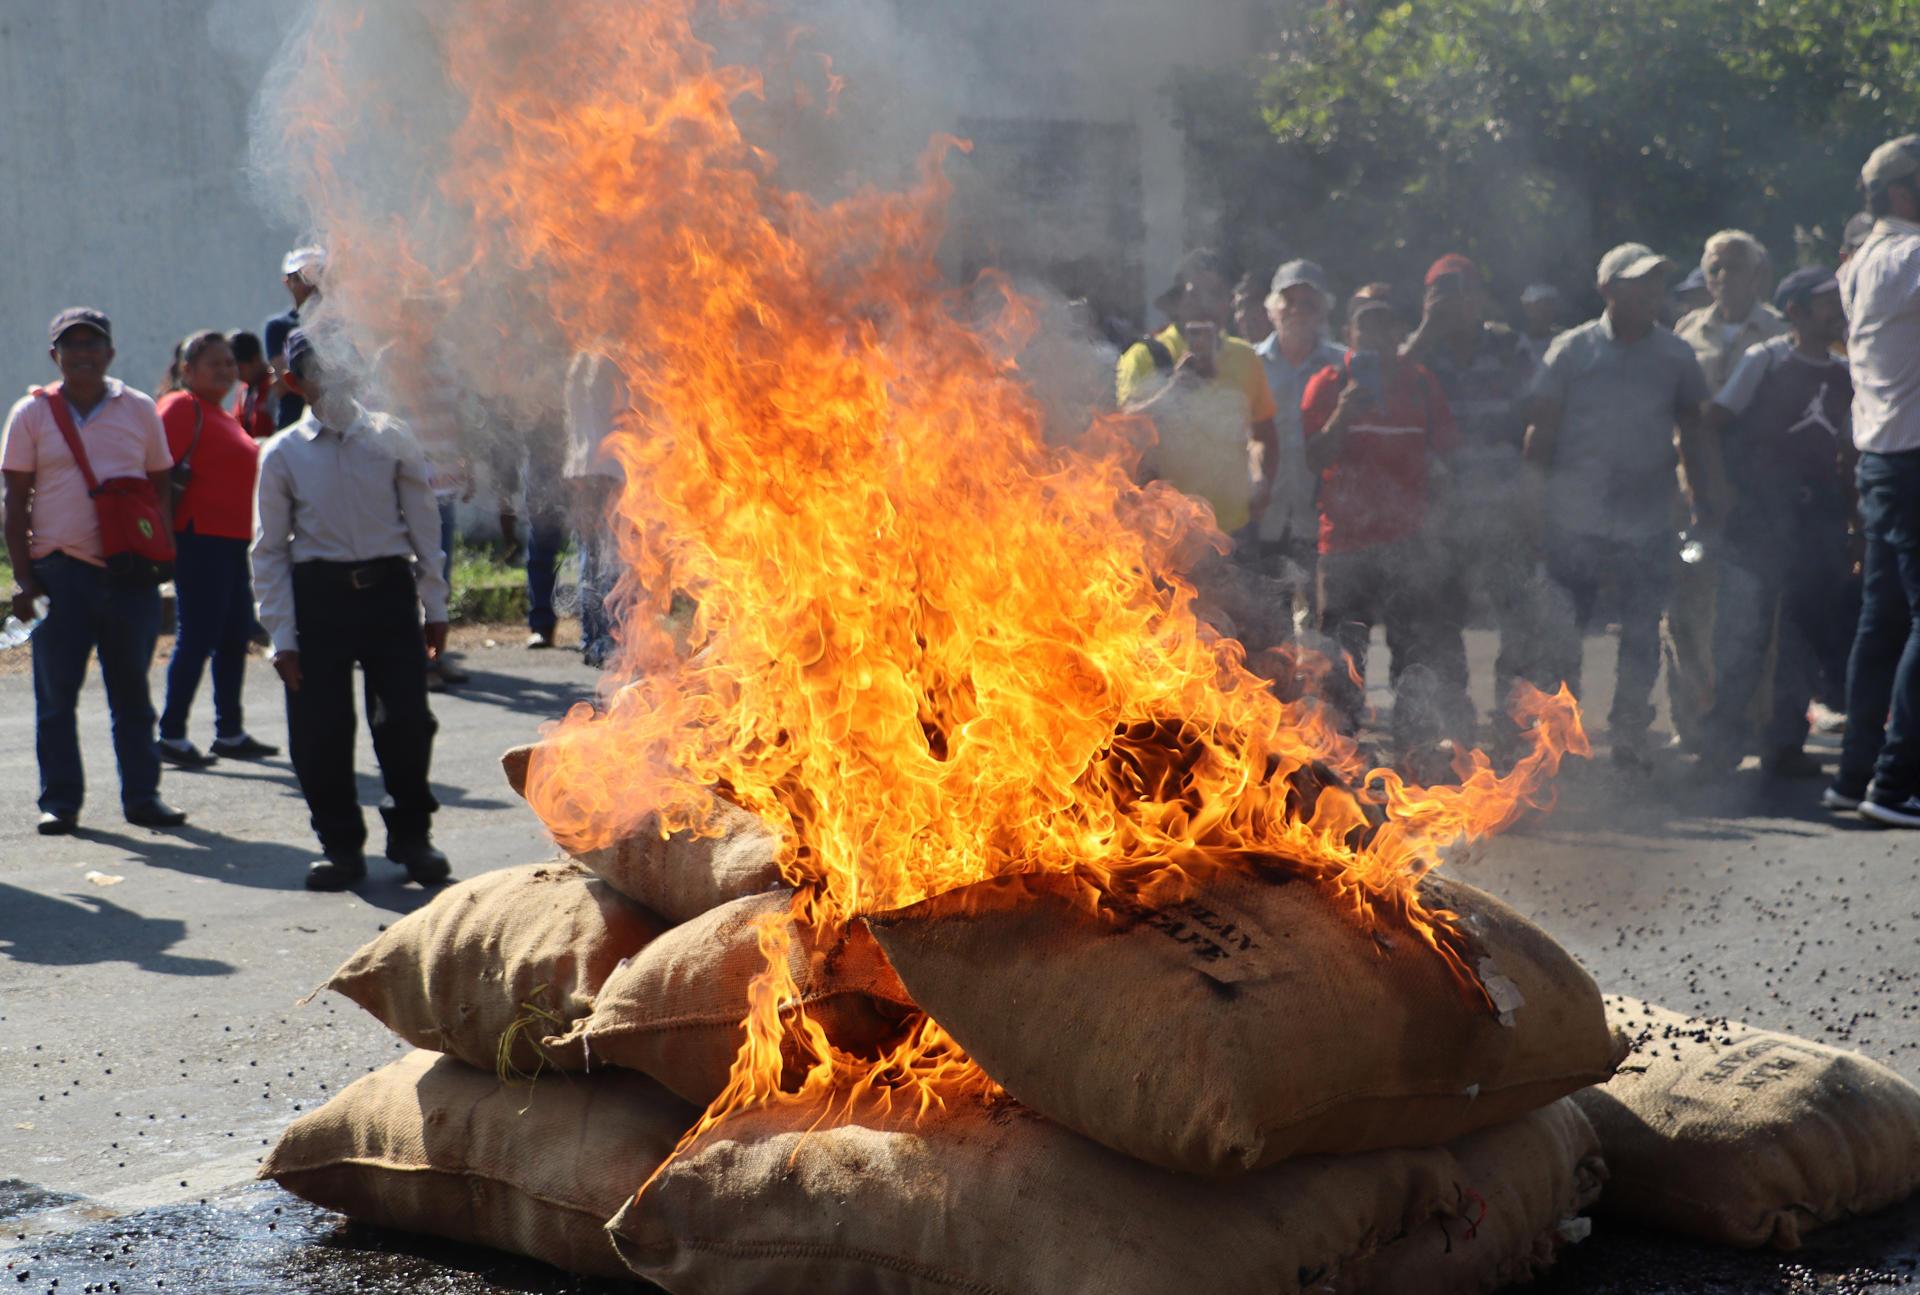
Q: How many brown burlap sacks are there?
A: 8